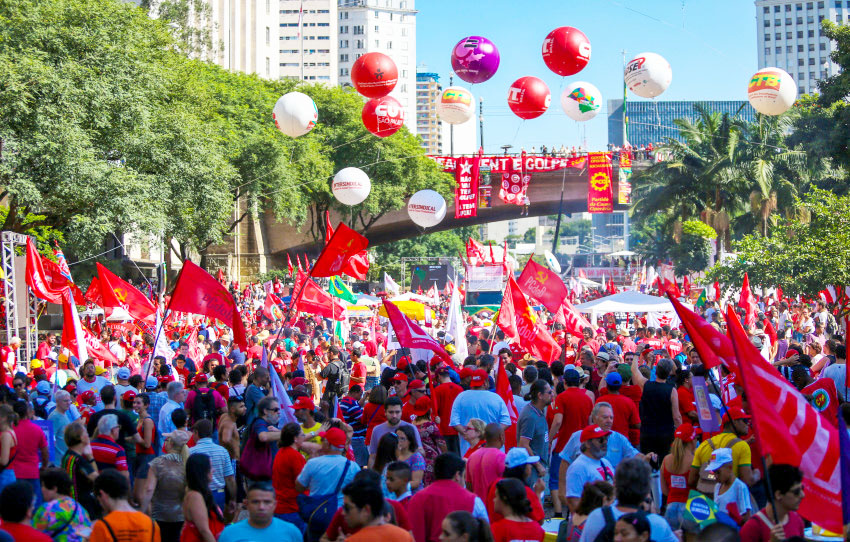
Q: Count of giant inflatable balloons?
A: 12